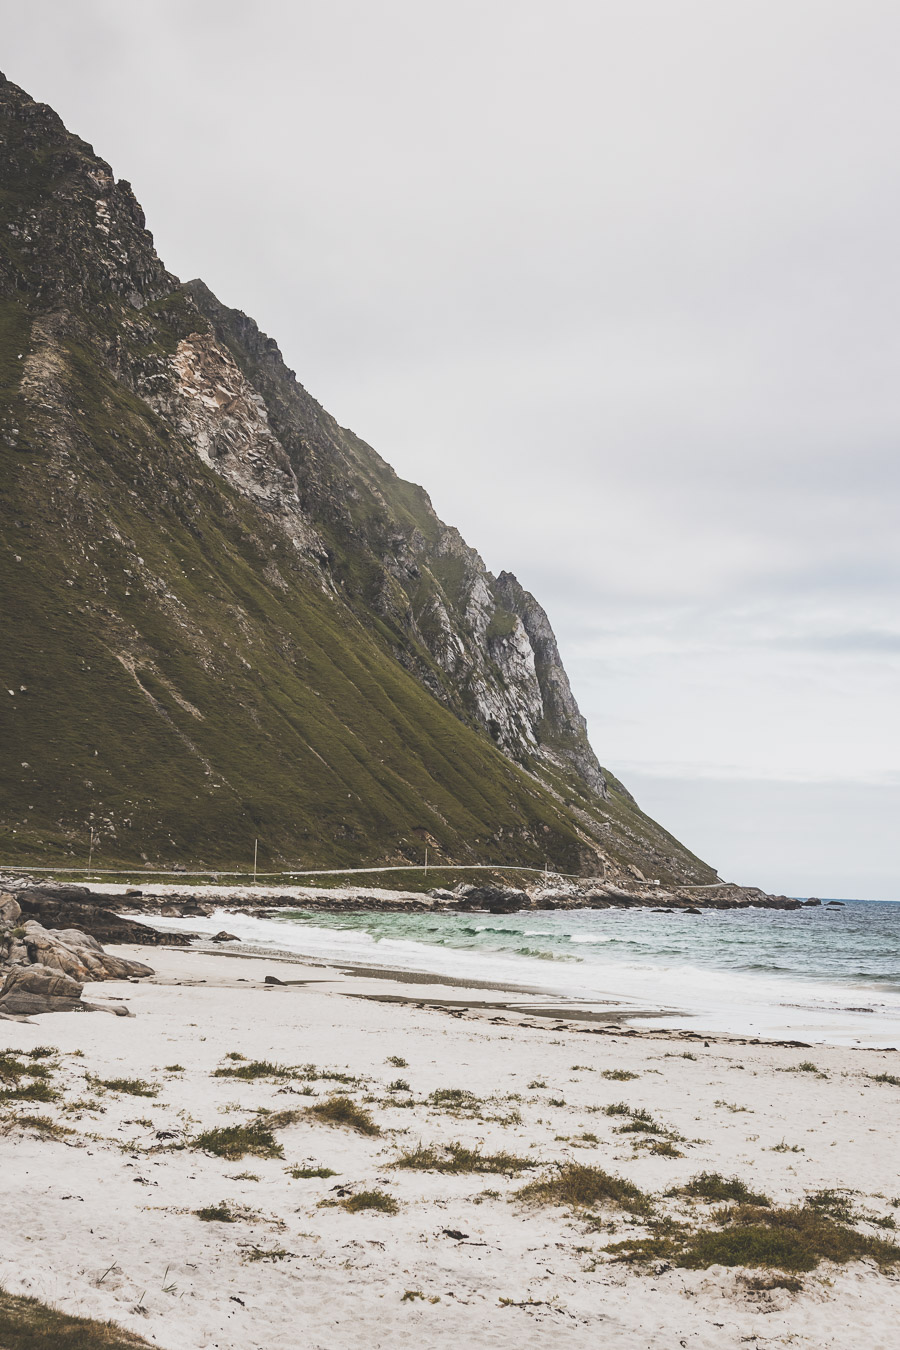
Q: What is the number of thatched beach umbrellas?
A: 0